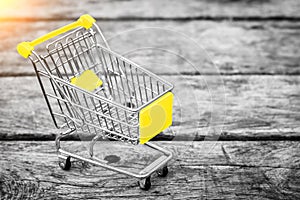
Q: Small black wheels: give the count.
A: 3